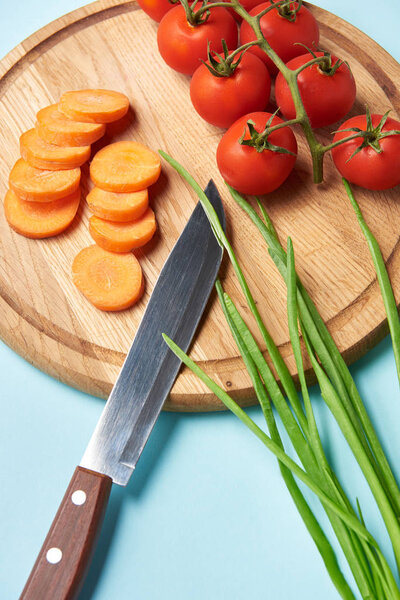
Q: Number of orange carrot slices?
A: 9